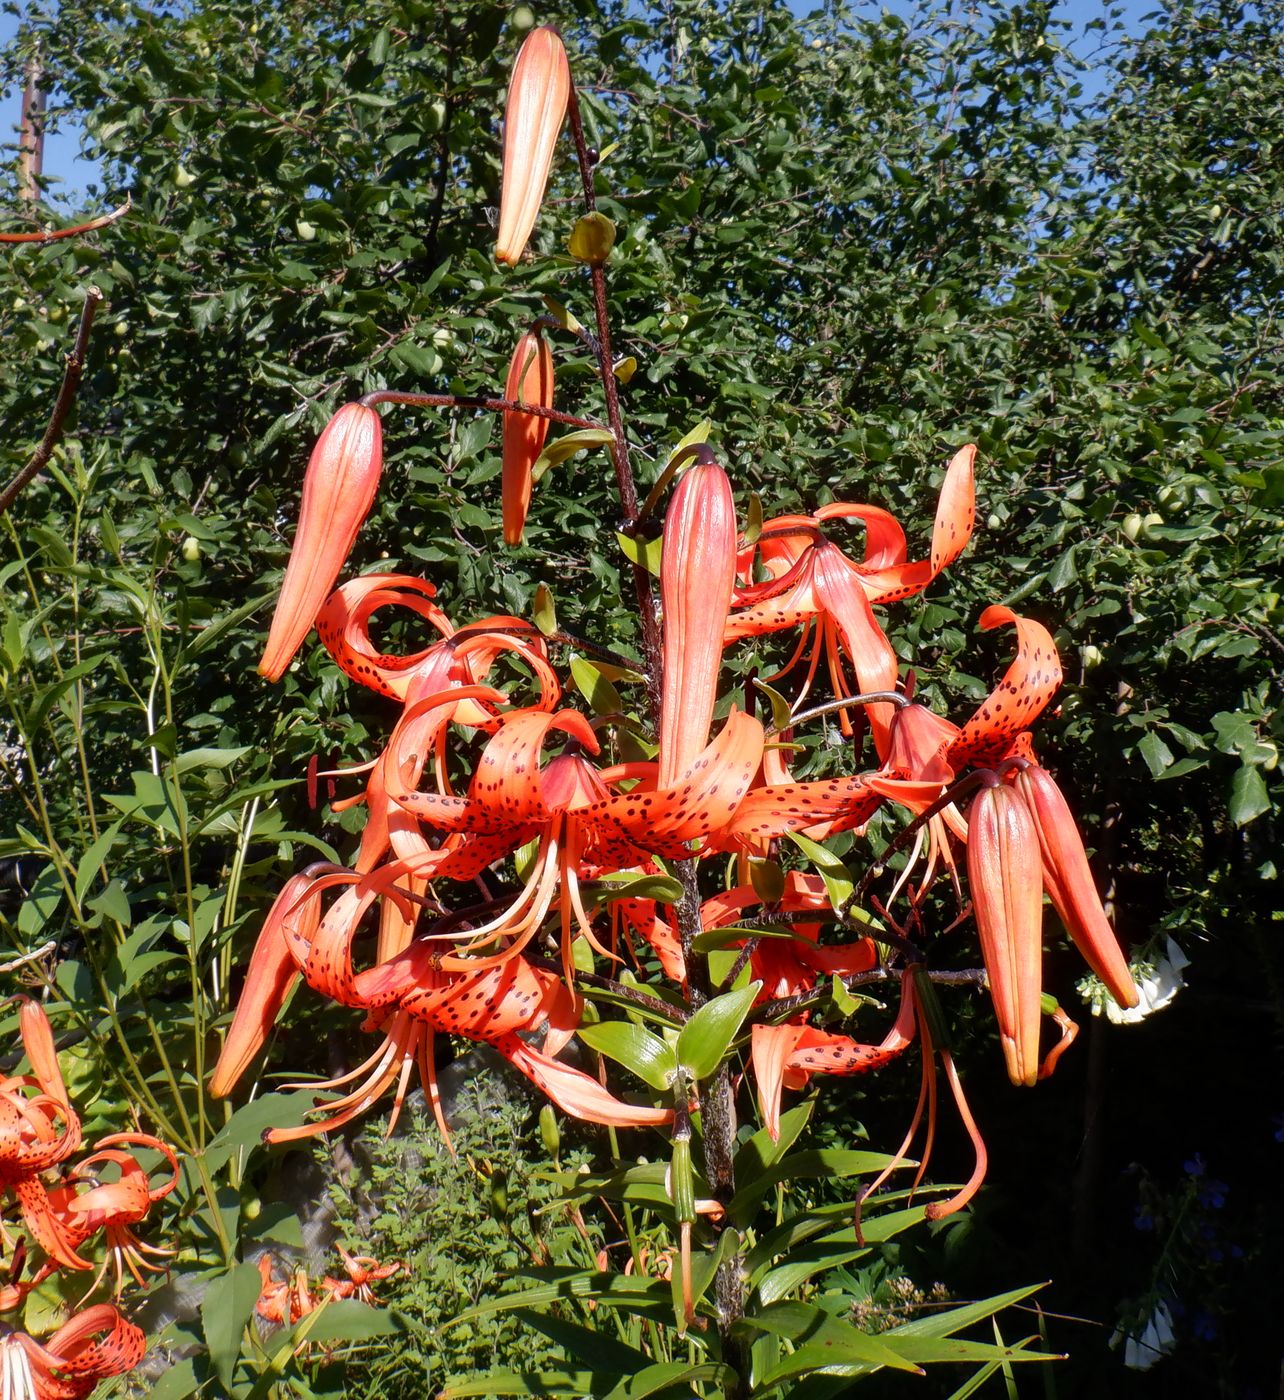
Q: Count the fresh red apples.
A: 0